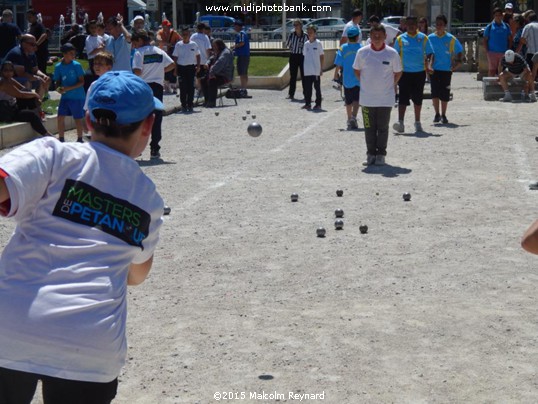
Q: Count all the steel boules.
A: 13